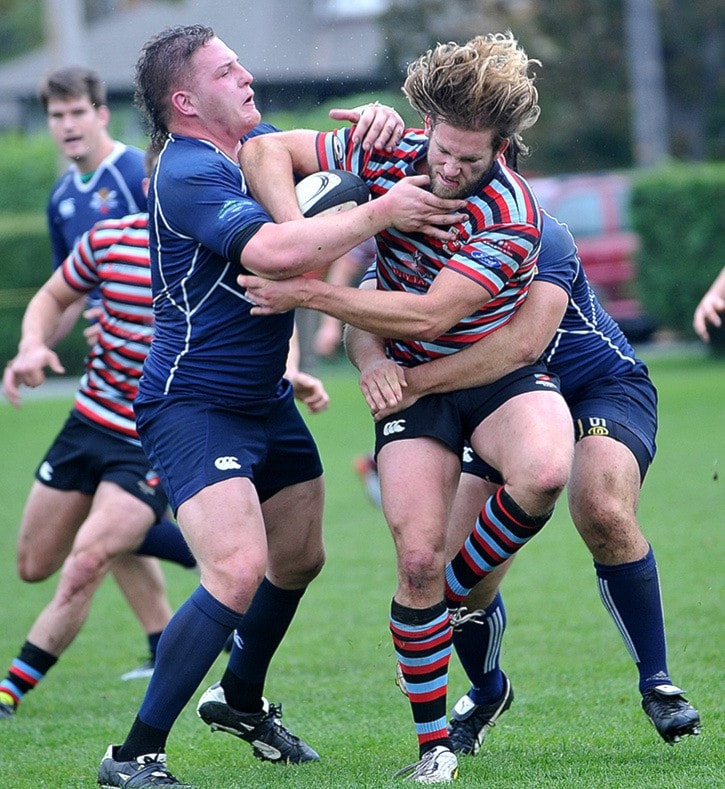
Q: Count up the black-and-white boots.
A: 4